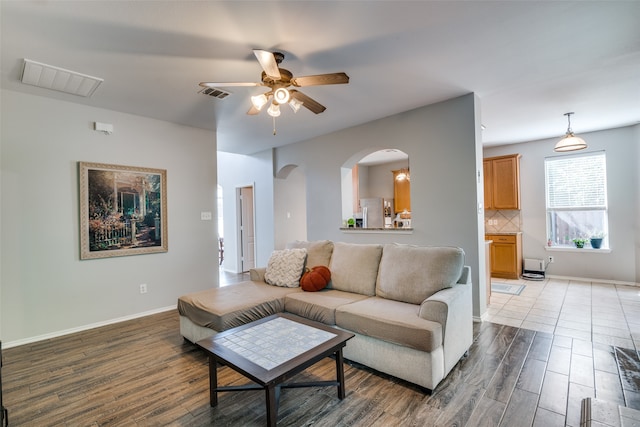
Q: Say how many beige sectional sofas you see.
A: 1